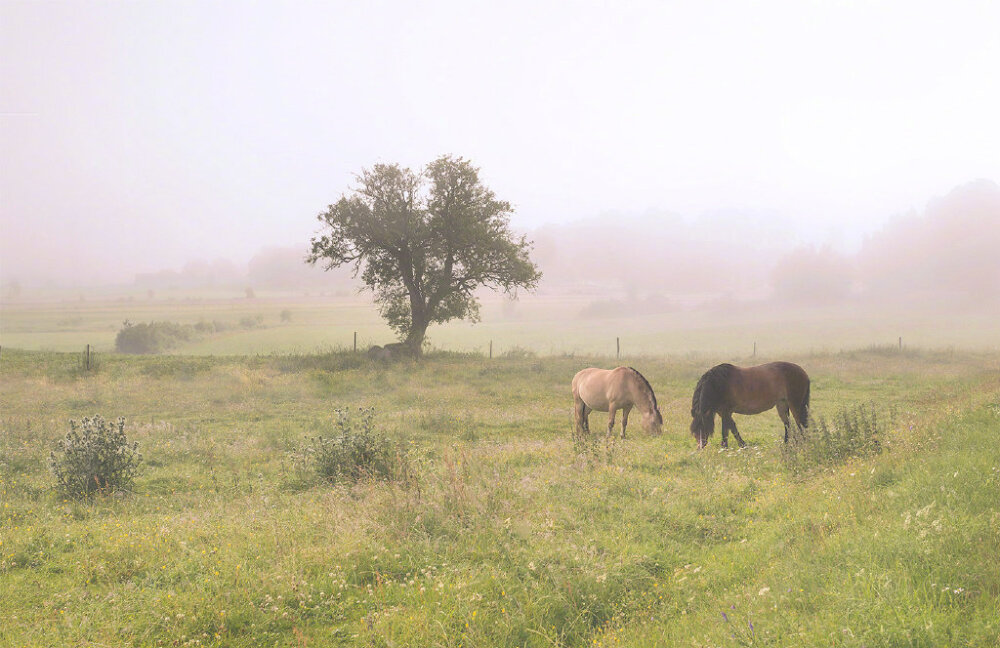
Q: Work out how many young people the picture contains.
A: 0